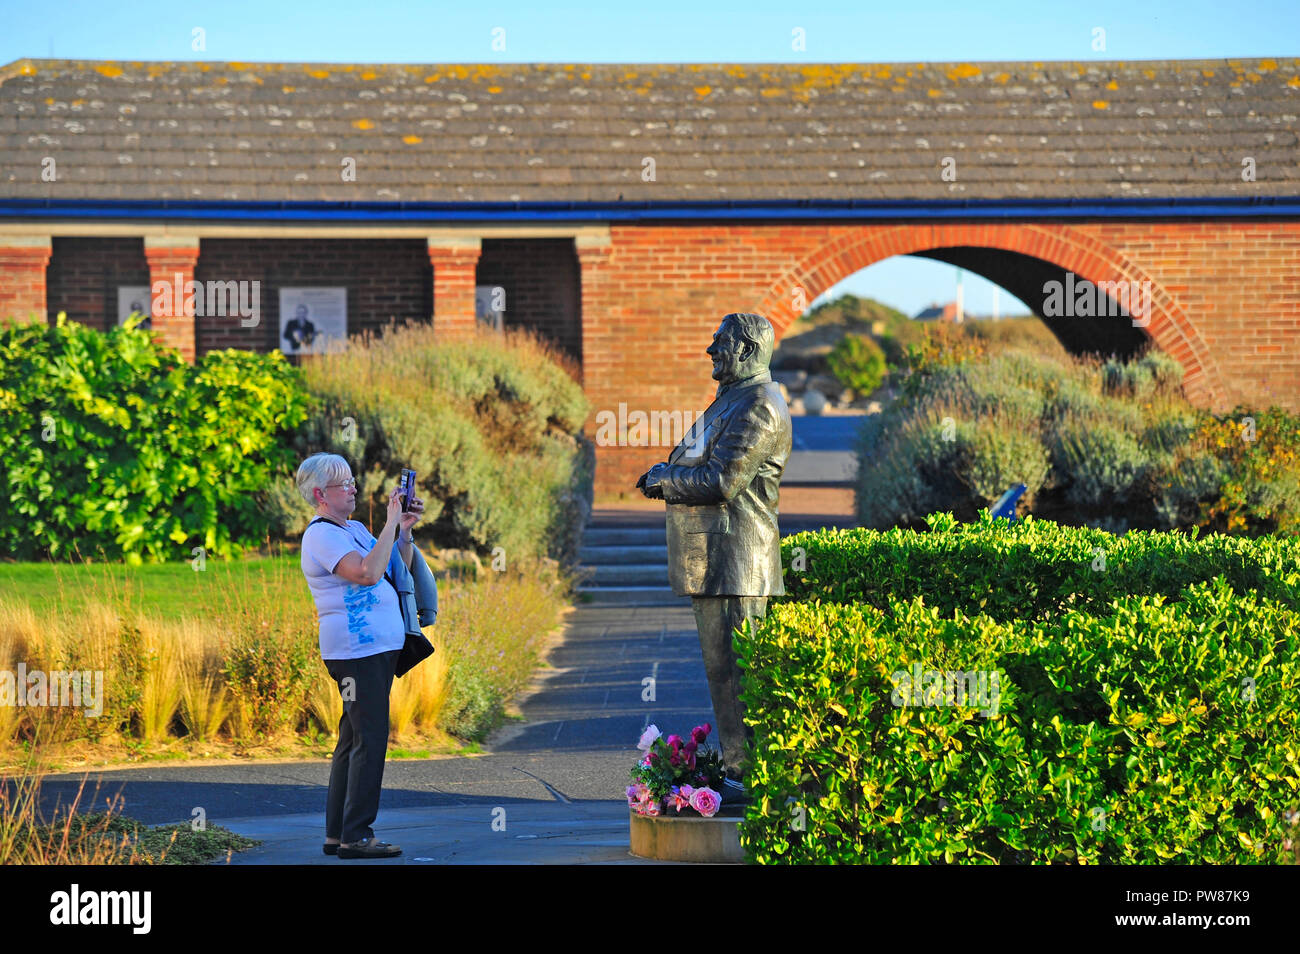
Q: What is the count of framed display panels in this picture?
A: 3